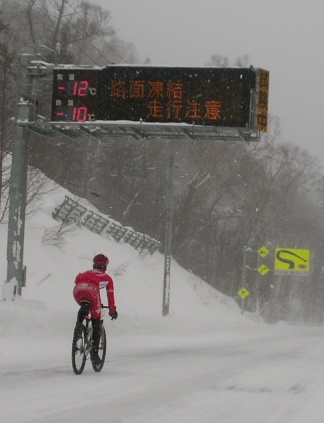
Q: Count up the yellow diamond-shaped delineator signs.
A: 3